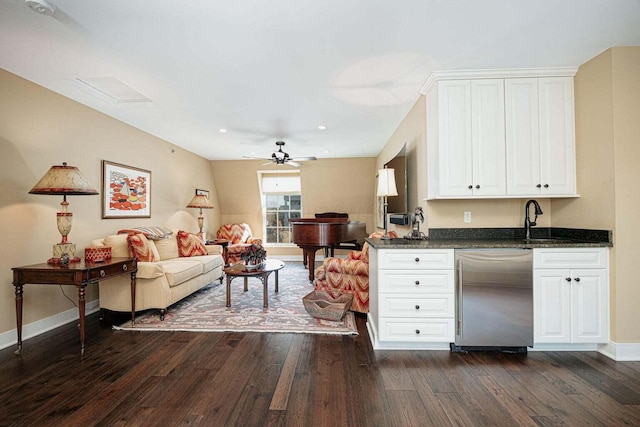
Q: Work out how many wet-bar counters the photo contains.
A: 1